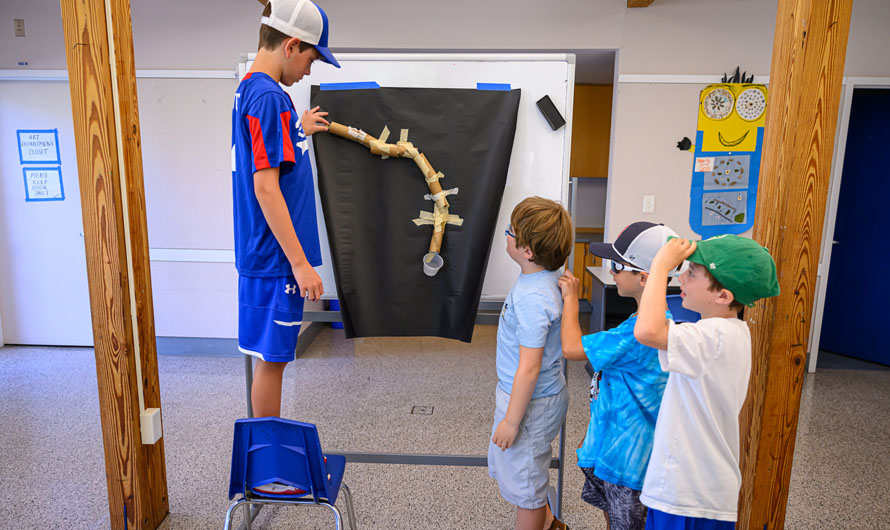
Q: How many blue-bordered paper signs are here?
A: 2